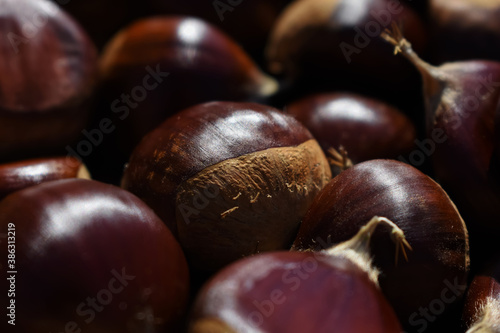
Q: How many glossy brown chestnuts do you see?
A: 12